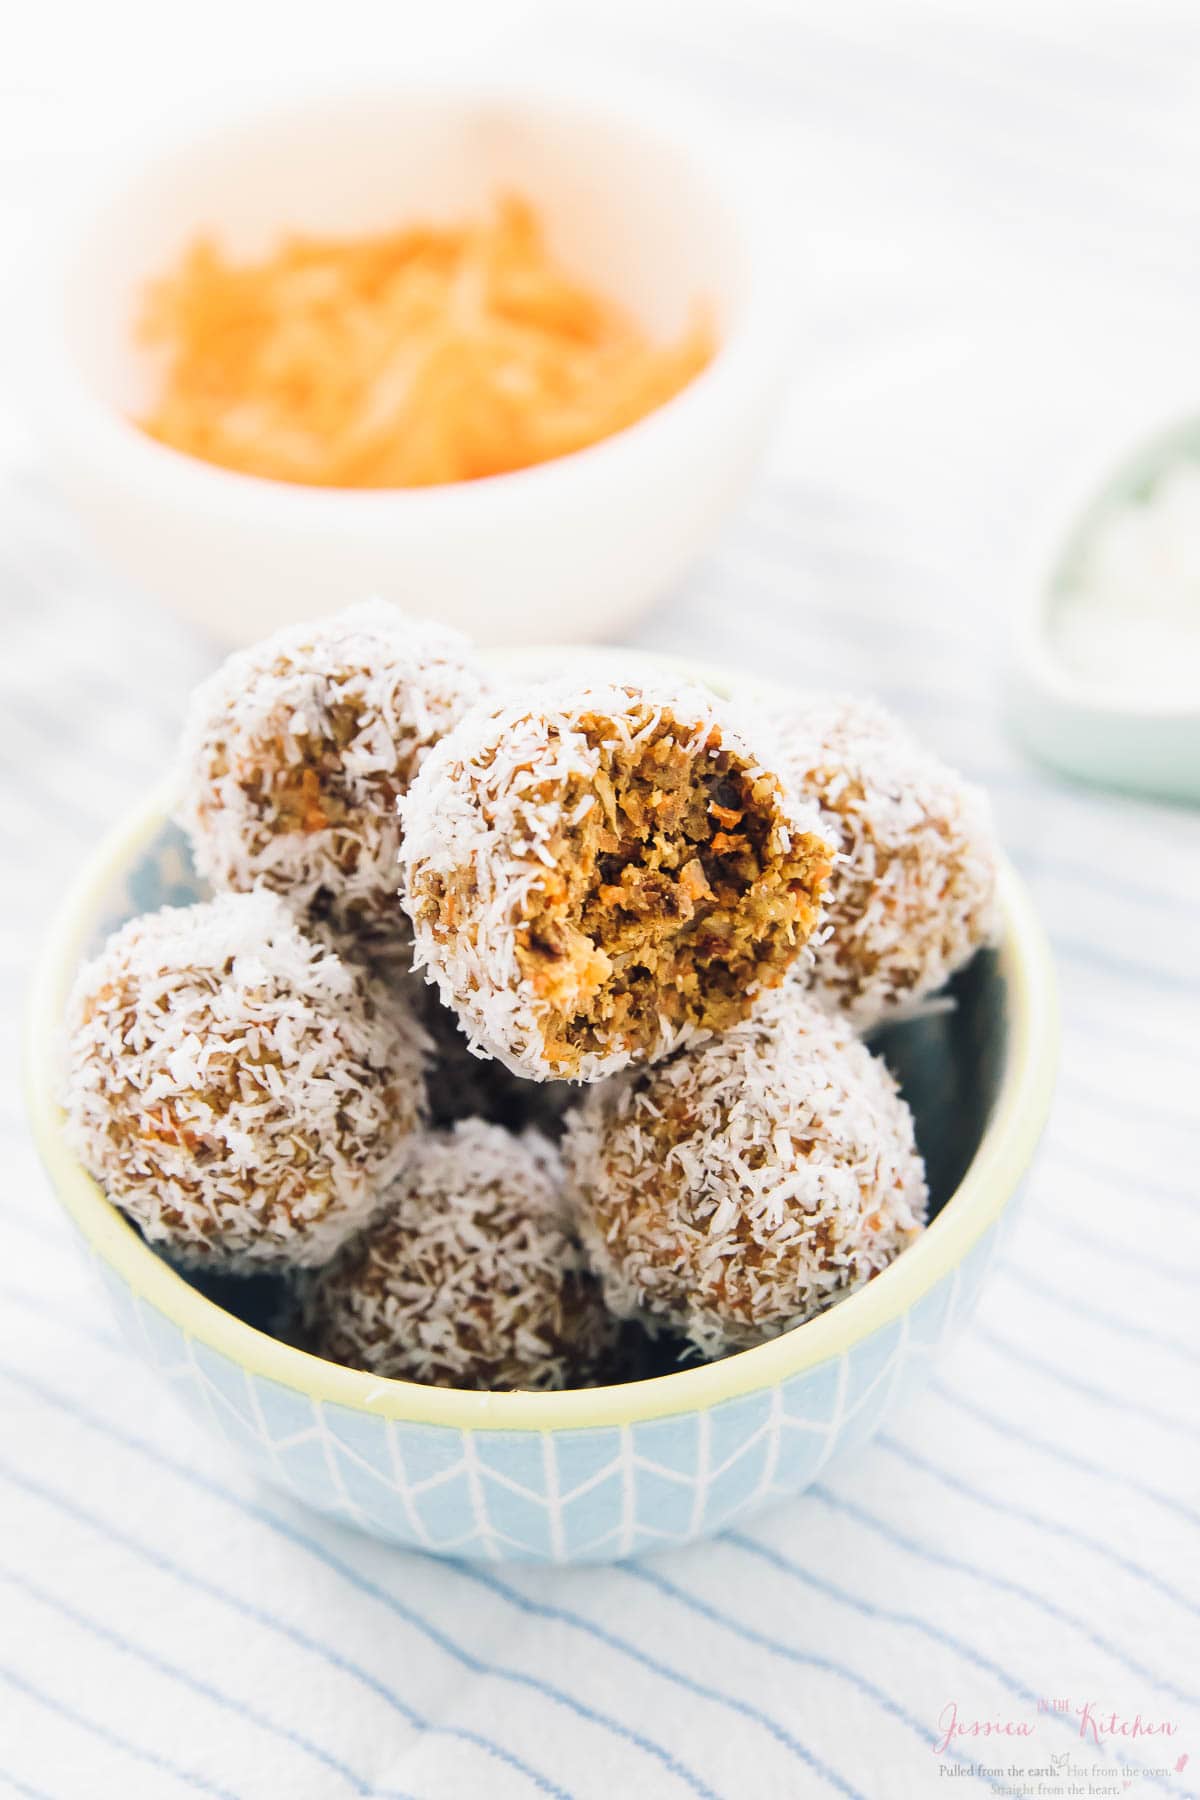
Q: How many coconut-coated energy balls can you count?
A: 6